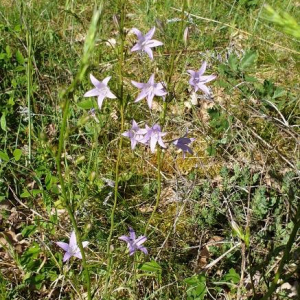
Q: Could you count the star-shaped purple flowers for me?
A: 9